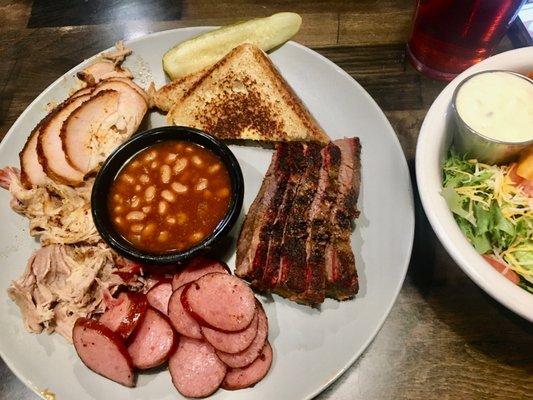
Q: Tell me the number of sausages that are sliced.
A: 11